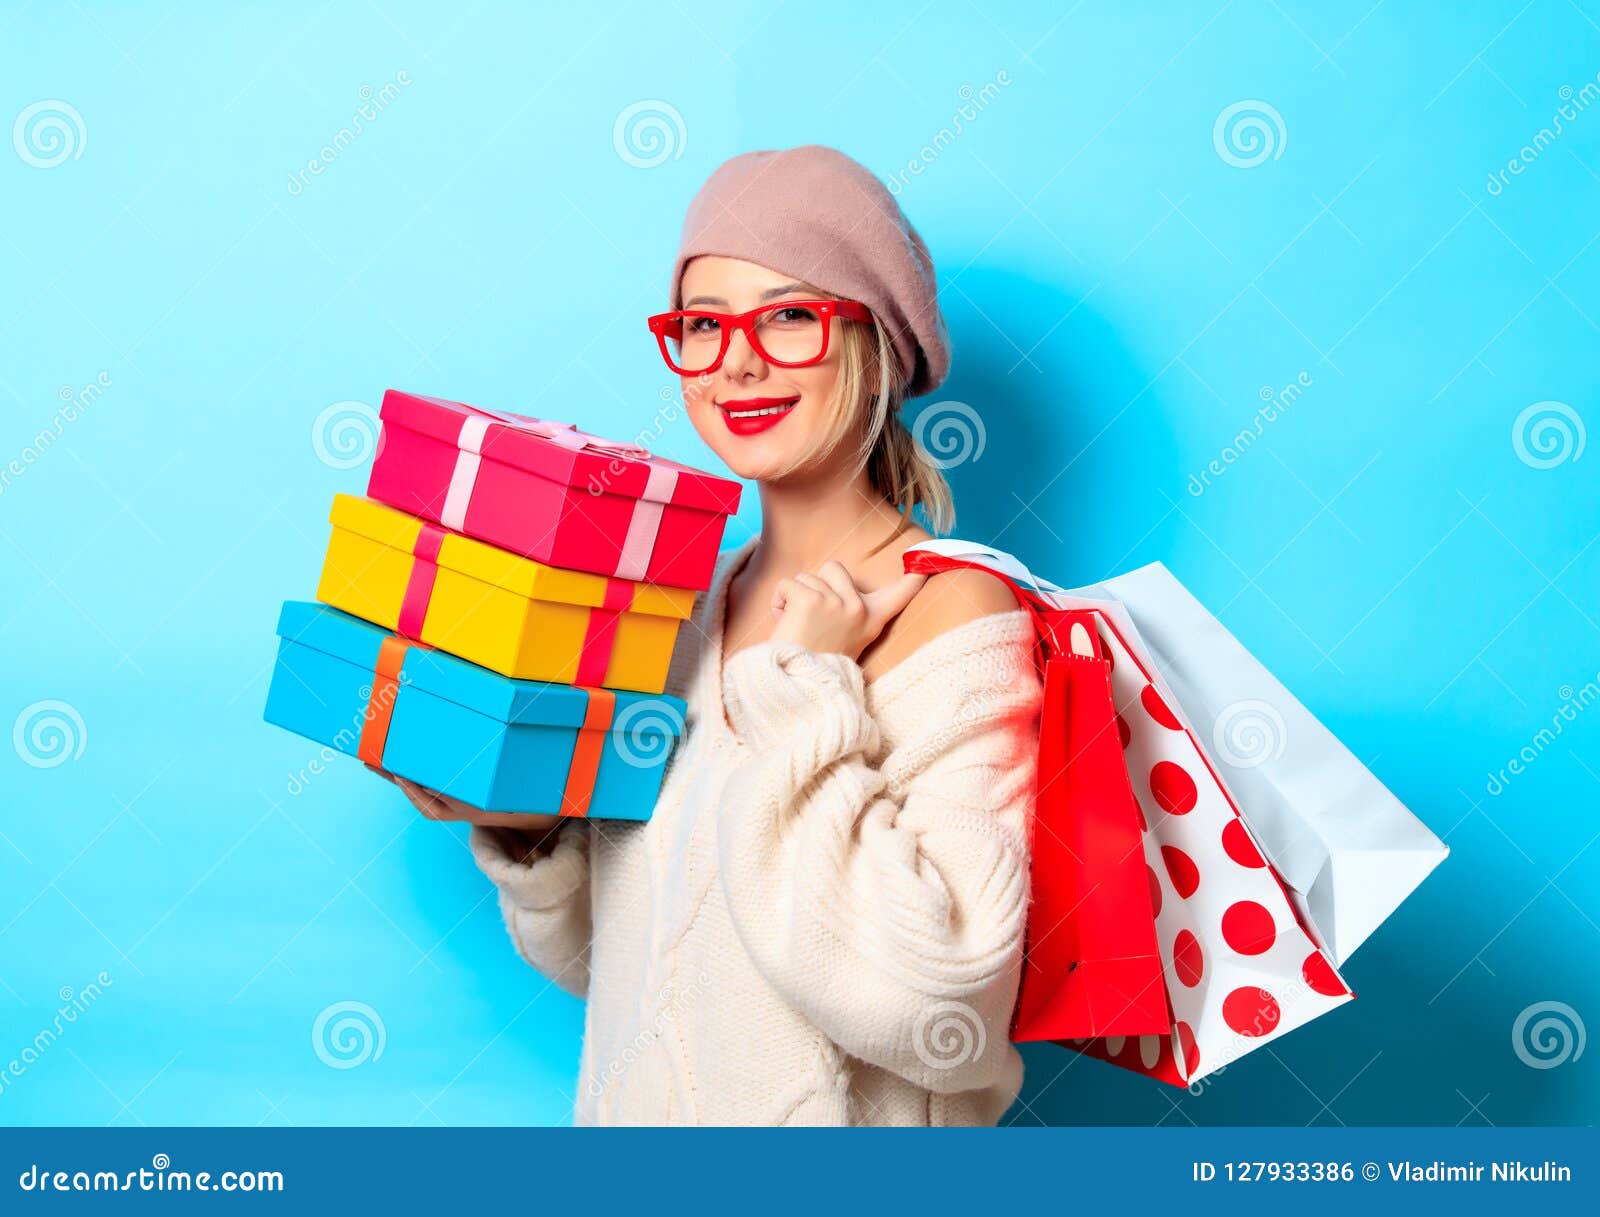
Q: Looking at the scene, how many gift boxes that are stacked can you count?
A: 3